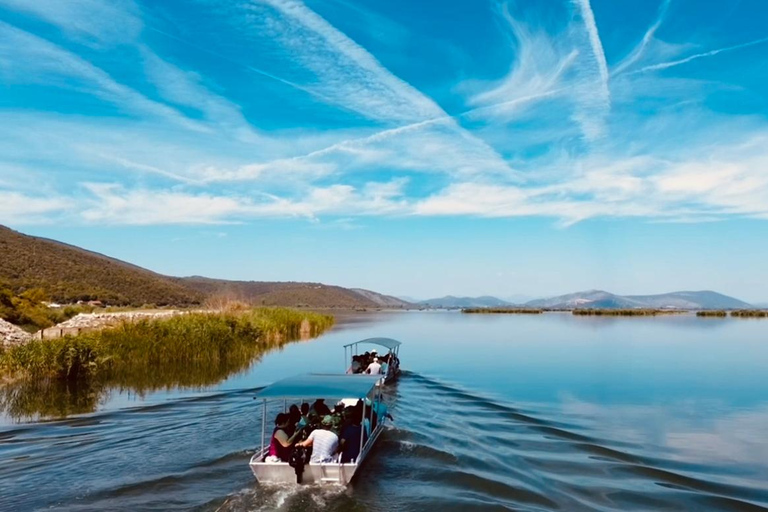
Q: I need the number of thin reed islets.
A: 4